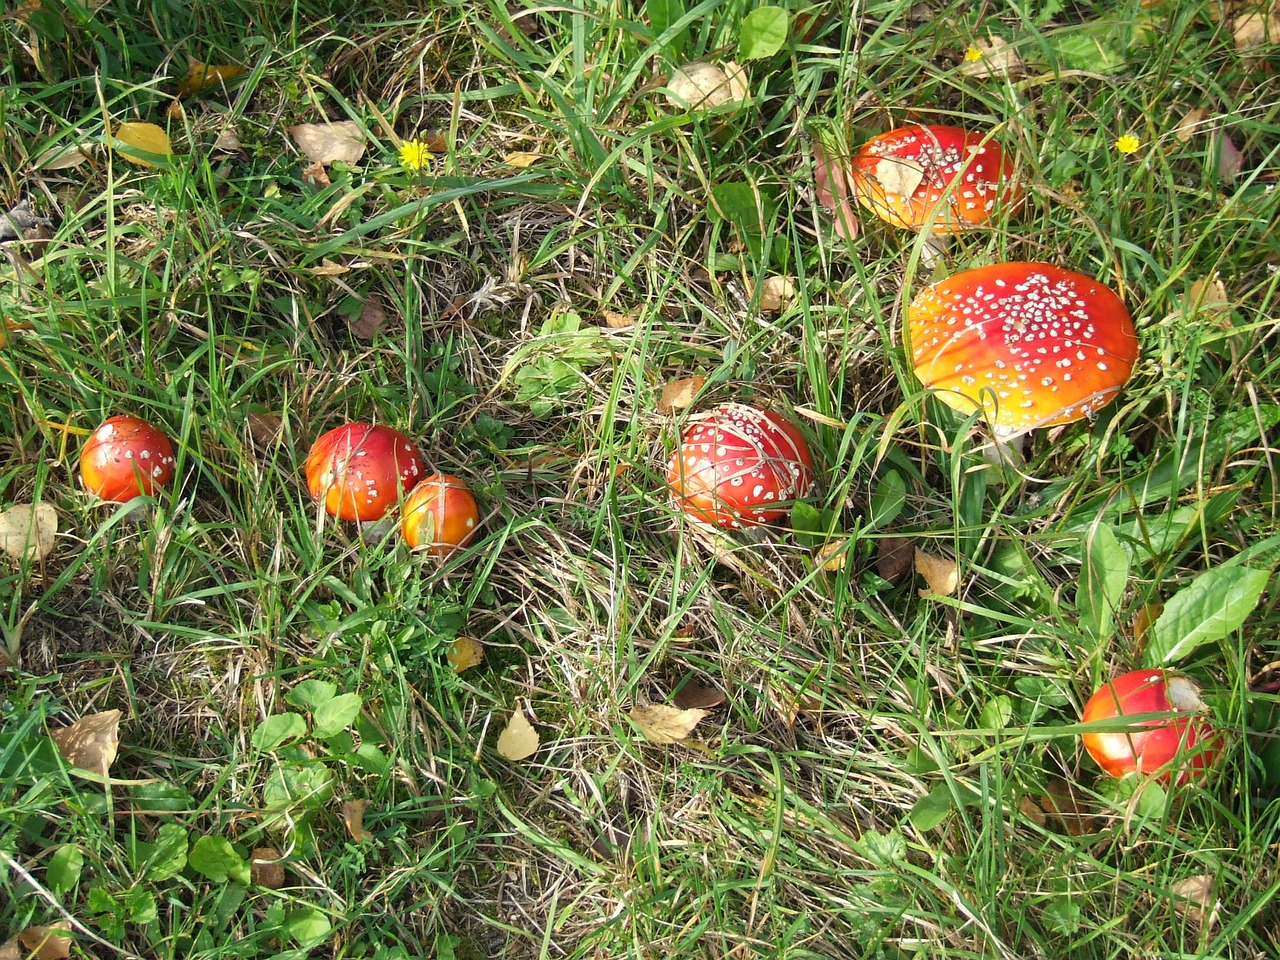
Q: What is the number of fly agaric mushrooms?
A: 7